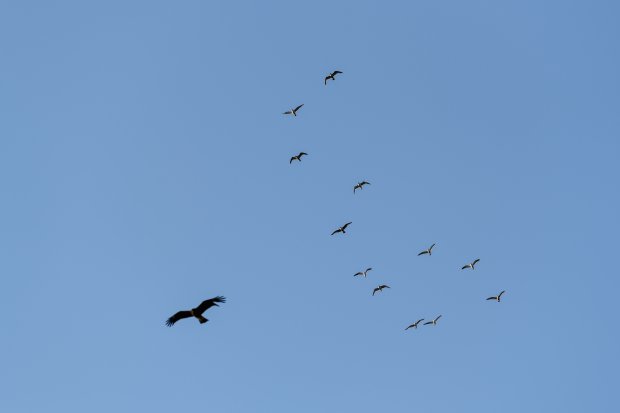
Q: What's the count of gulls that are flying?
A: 12